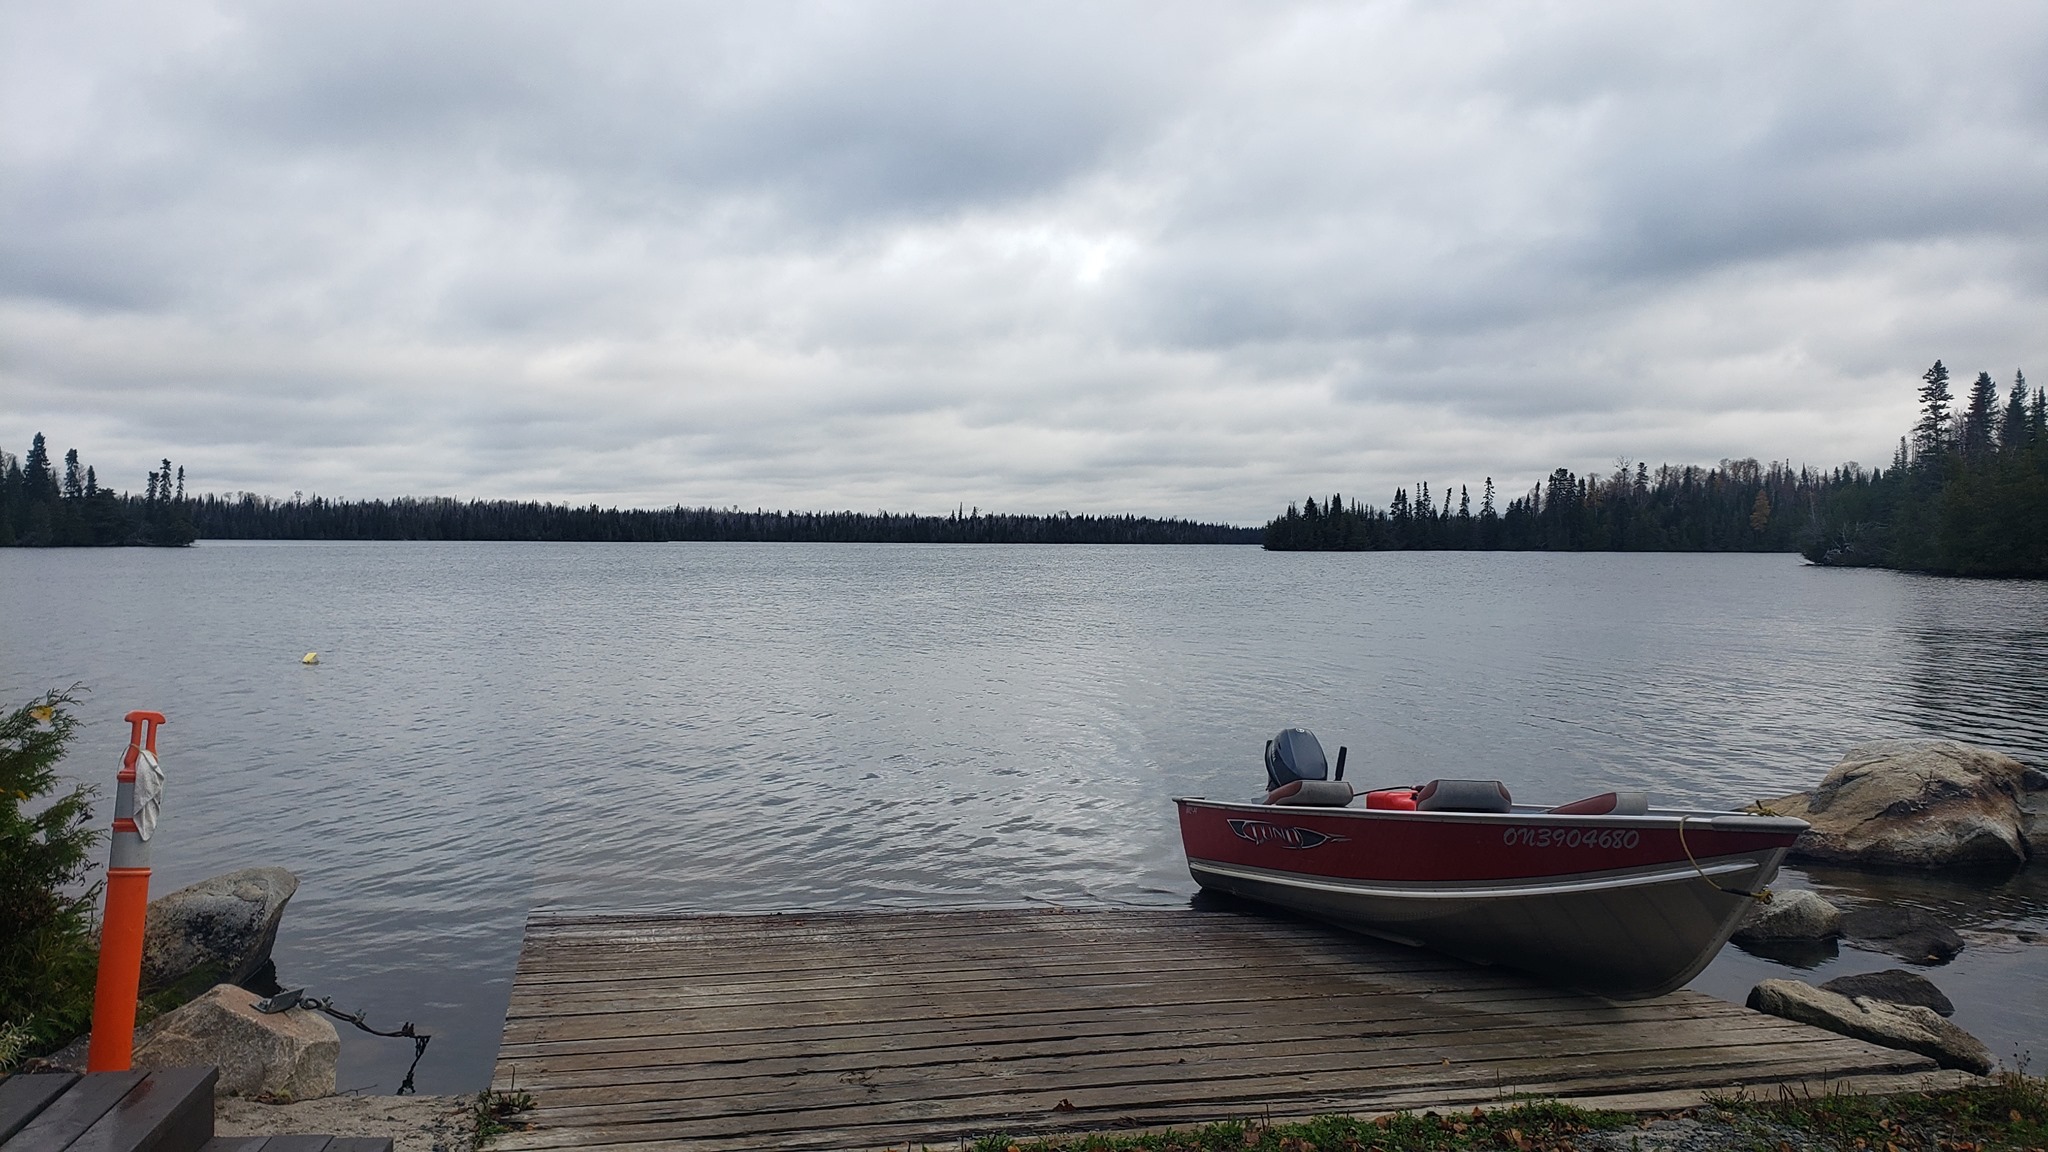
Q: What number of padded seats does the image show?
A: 3